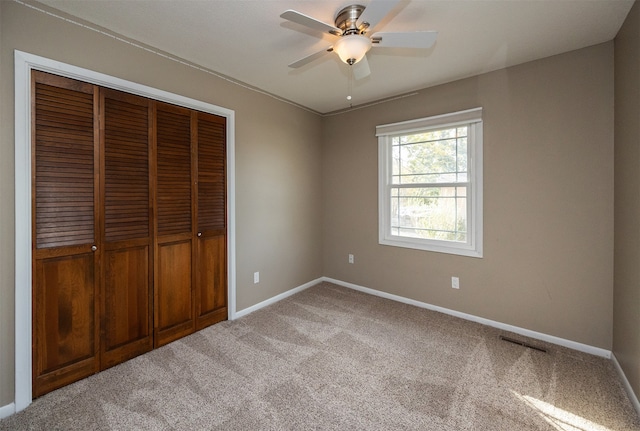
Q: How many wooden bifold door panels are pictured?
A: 4